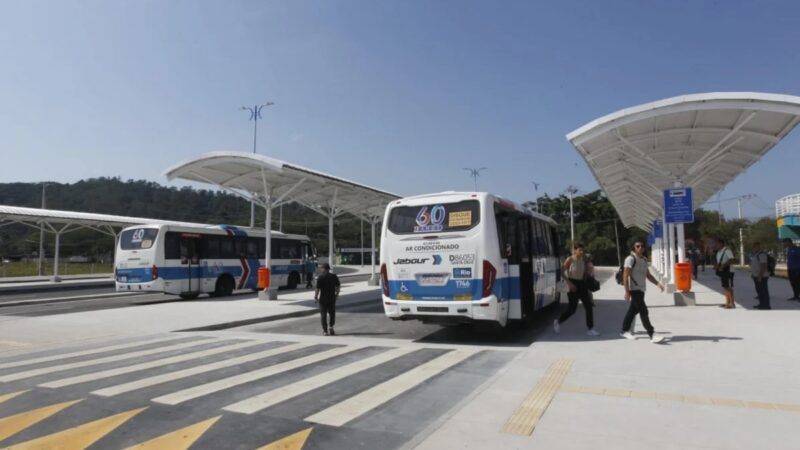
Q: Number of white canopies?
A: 3